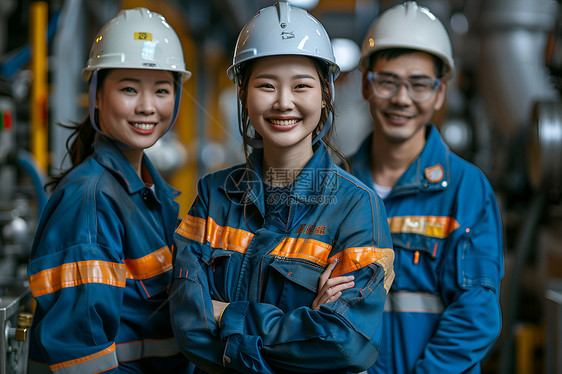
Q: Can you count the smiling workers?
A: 3